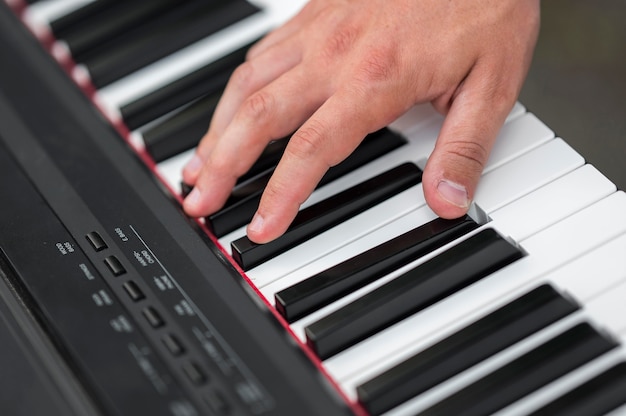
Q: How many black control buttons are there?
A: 7